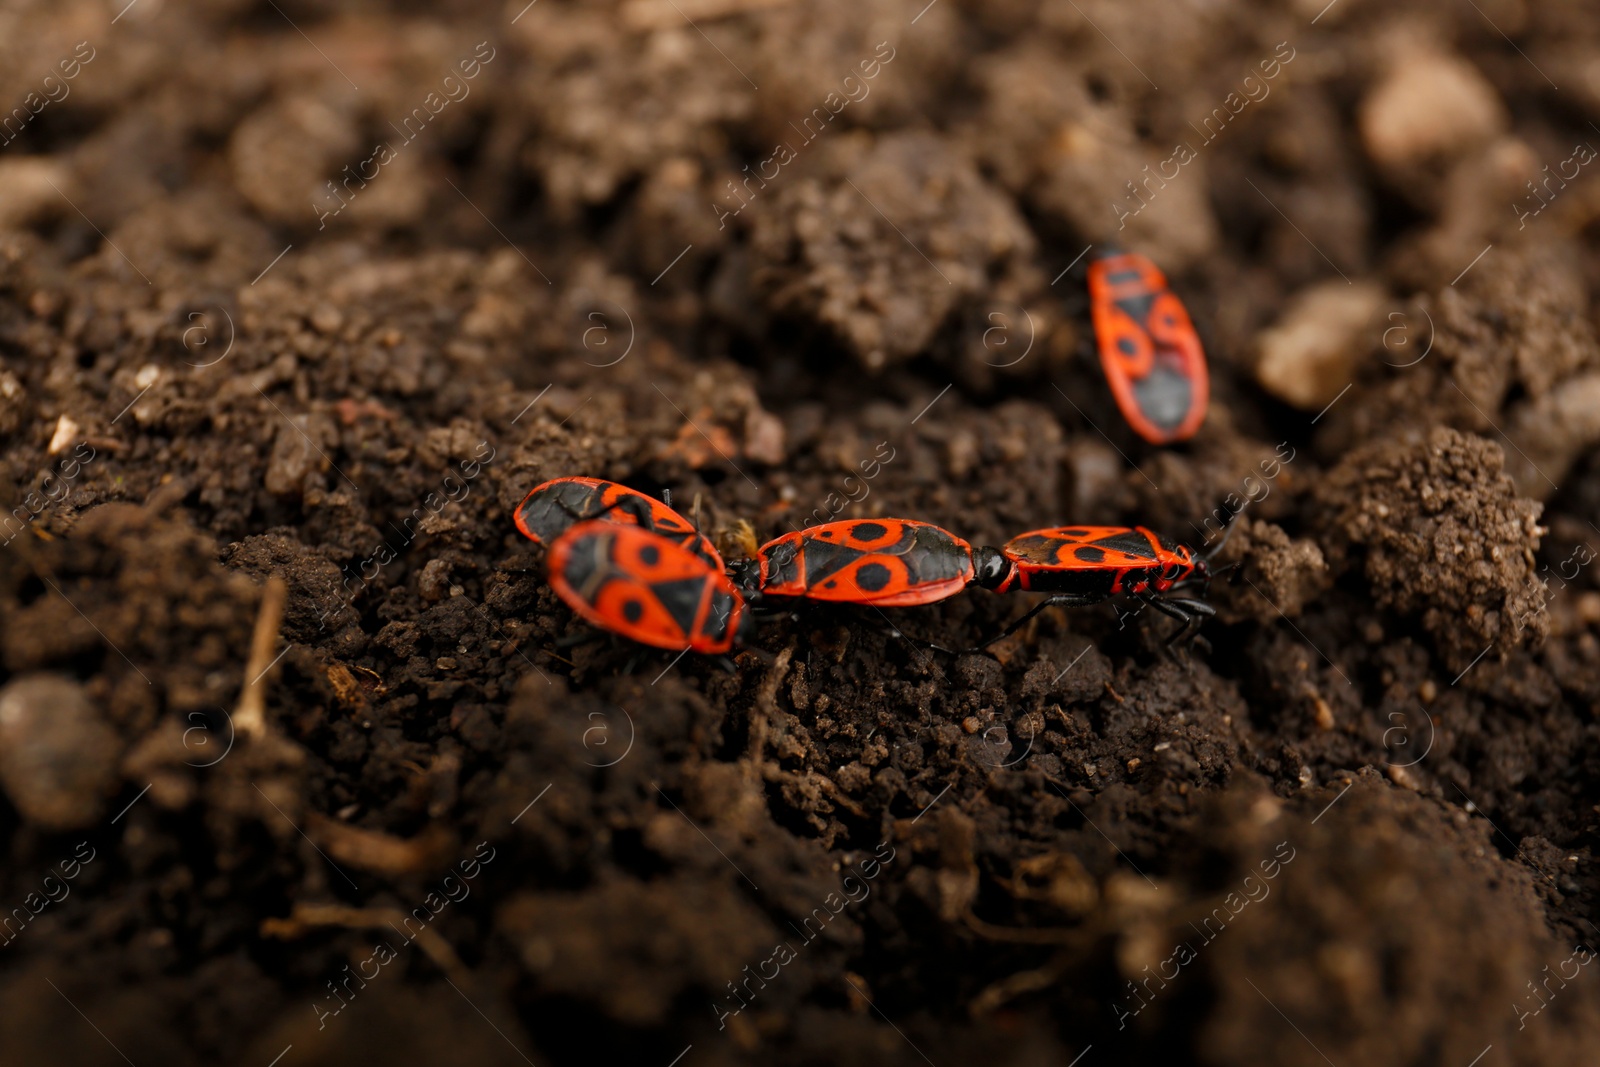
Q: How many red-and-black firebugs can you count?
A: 5